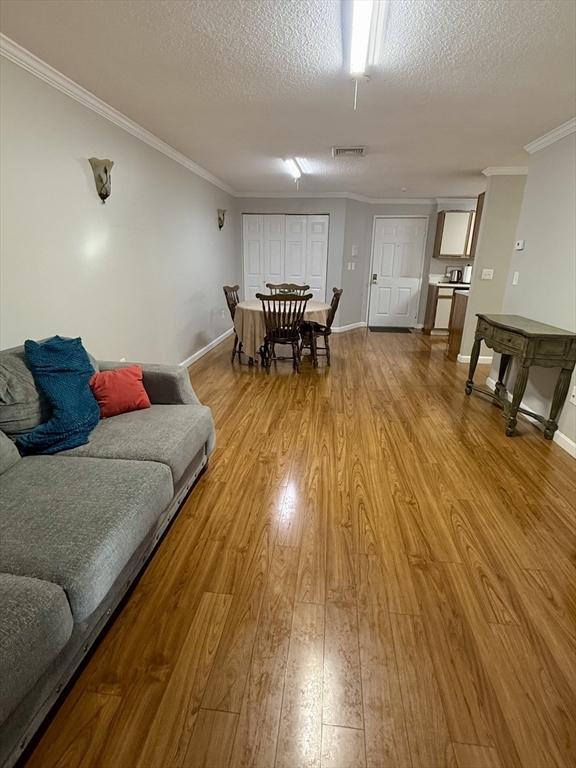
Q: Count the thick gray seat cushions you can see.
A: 3